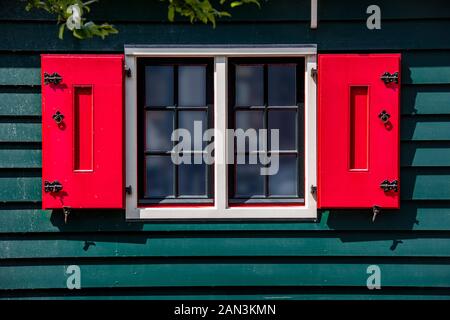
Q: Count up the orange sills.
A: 0